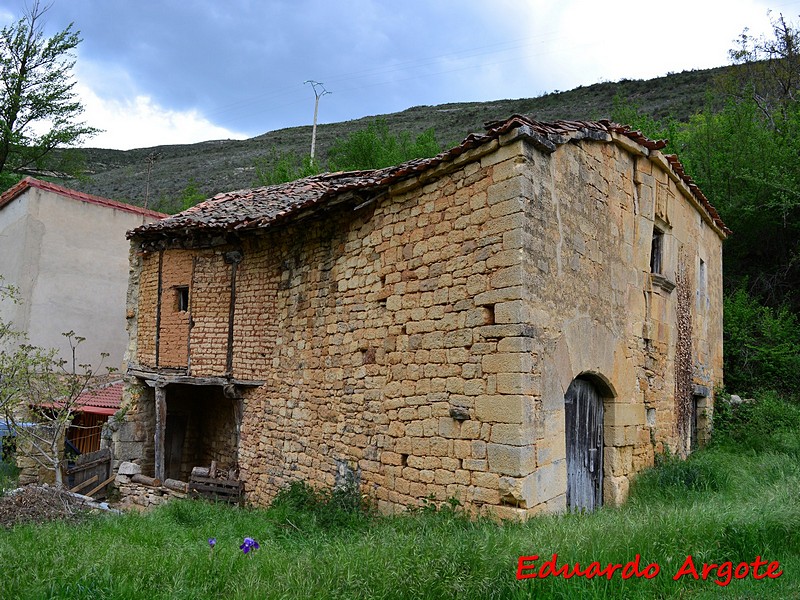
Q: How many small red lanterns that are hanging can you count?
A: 0